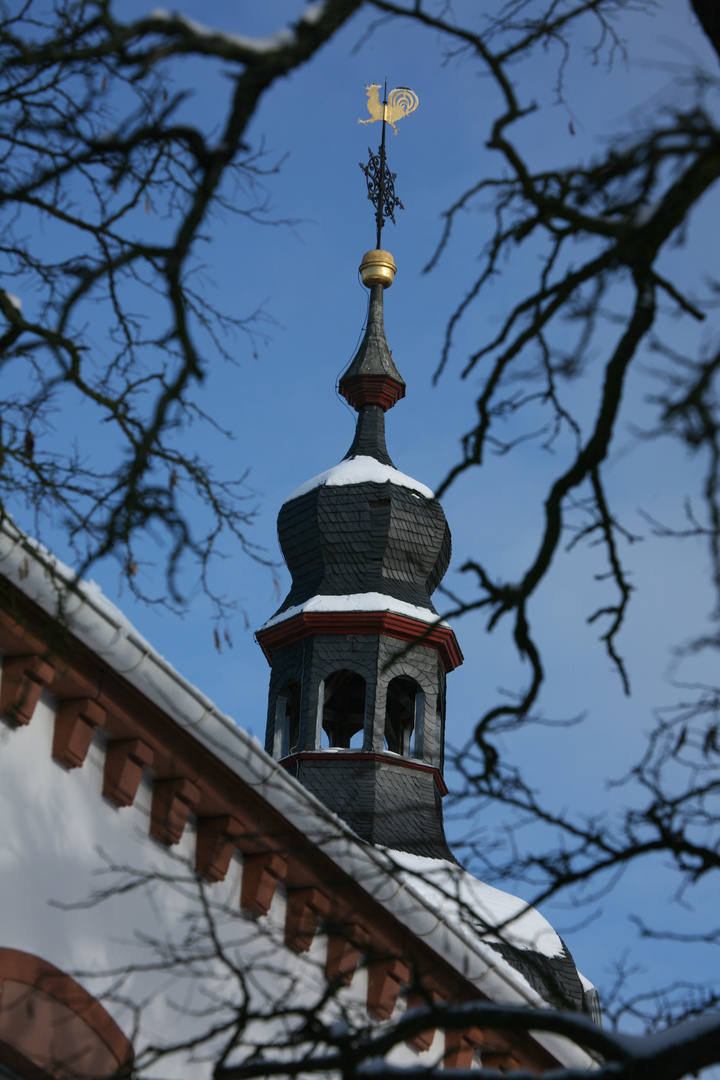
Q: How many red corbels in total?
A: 12